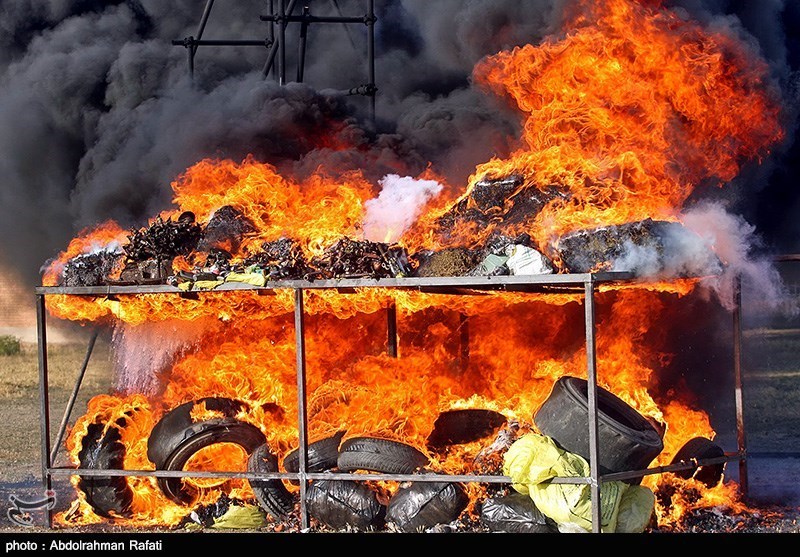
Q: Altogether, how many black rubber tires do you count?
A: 8